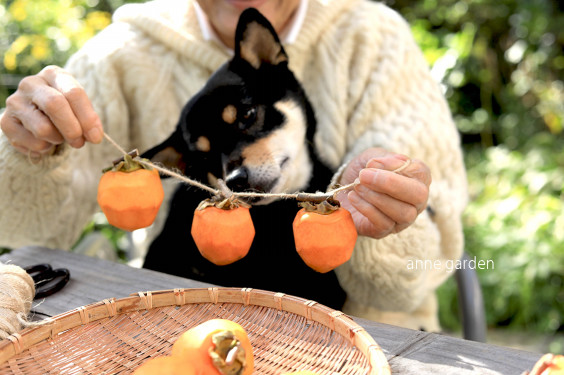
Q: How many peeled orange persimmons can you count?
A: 3